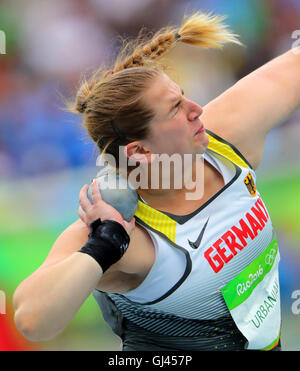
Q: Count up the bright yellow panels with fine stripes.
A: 2